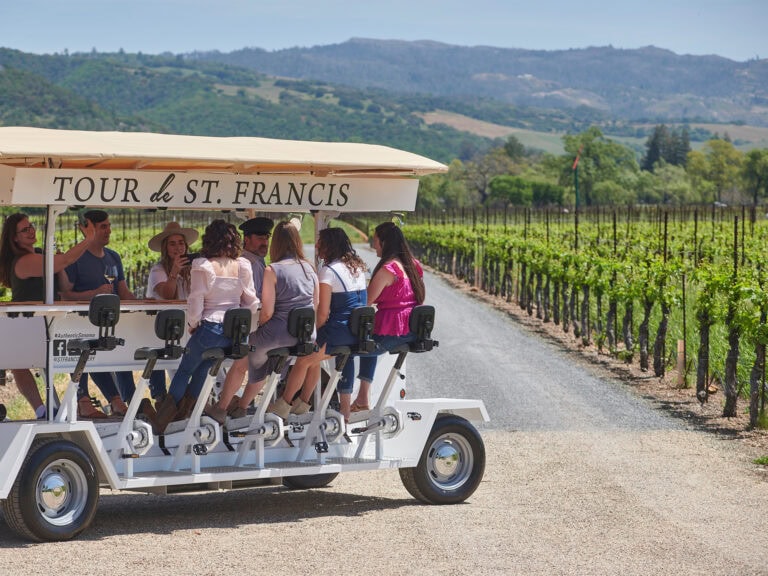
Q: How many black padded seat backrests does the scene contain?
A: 6